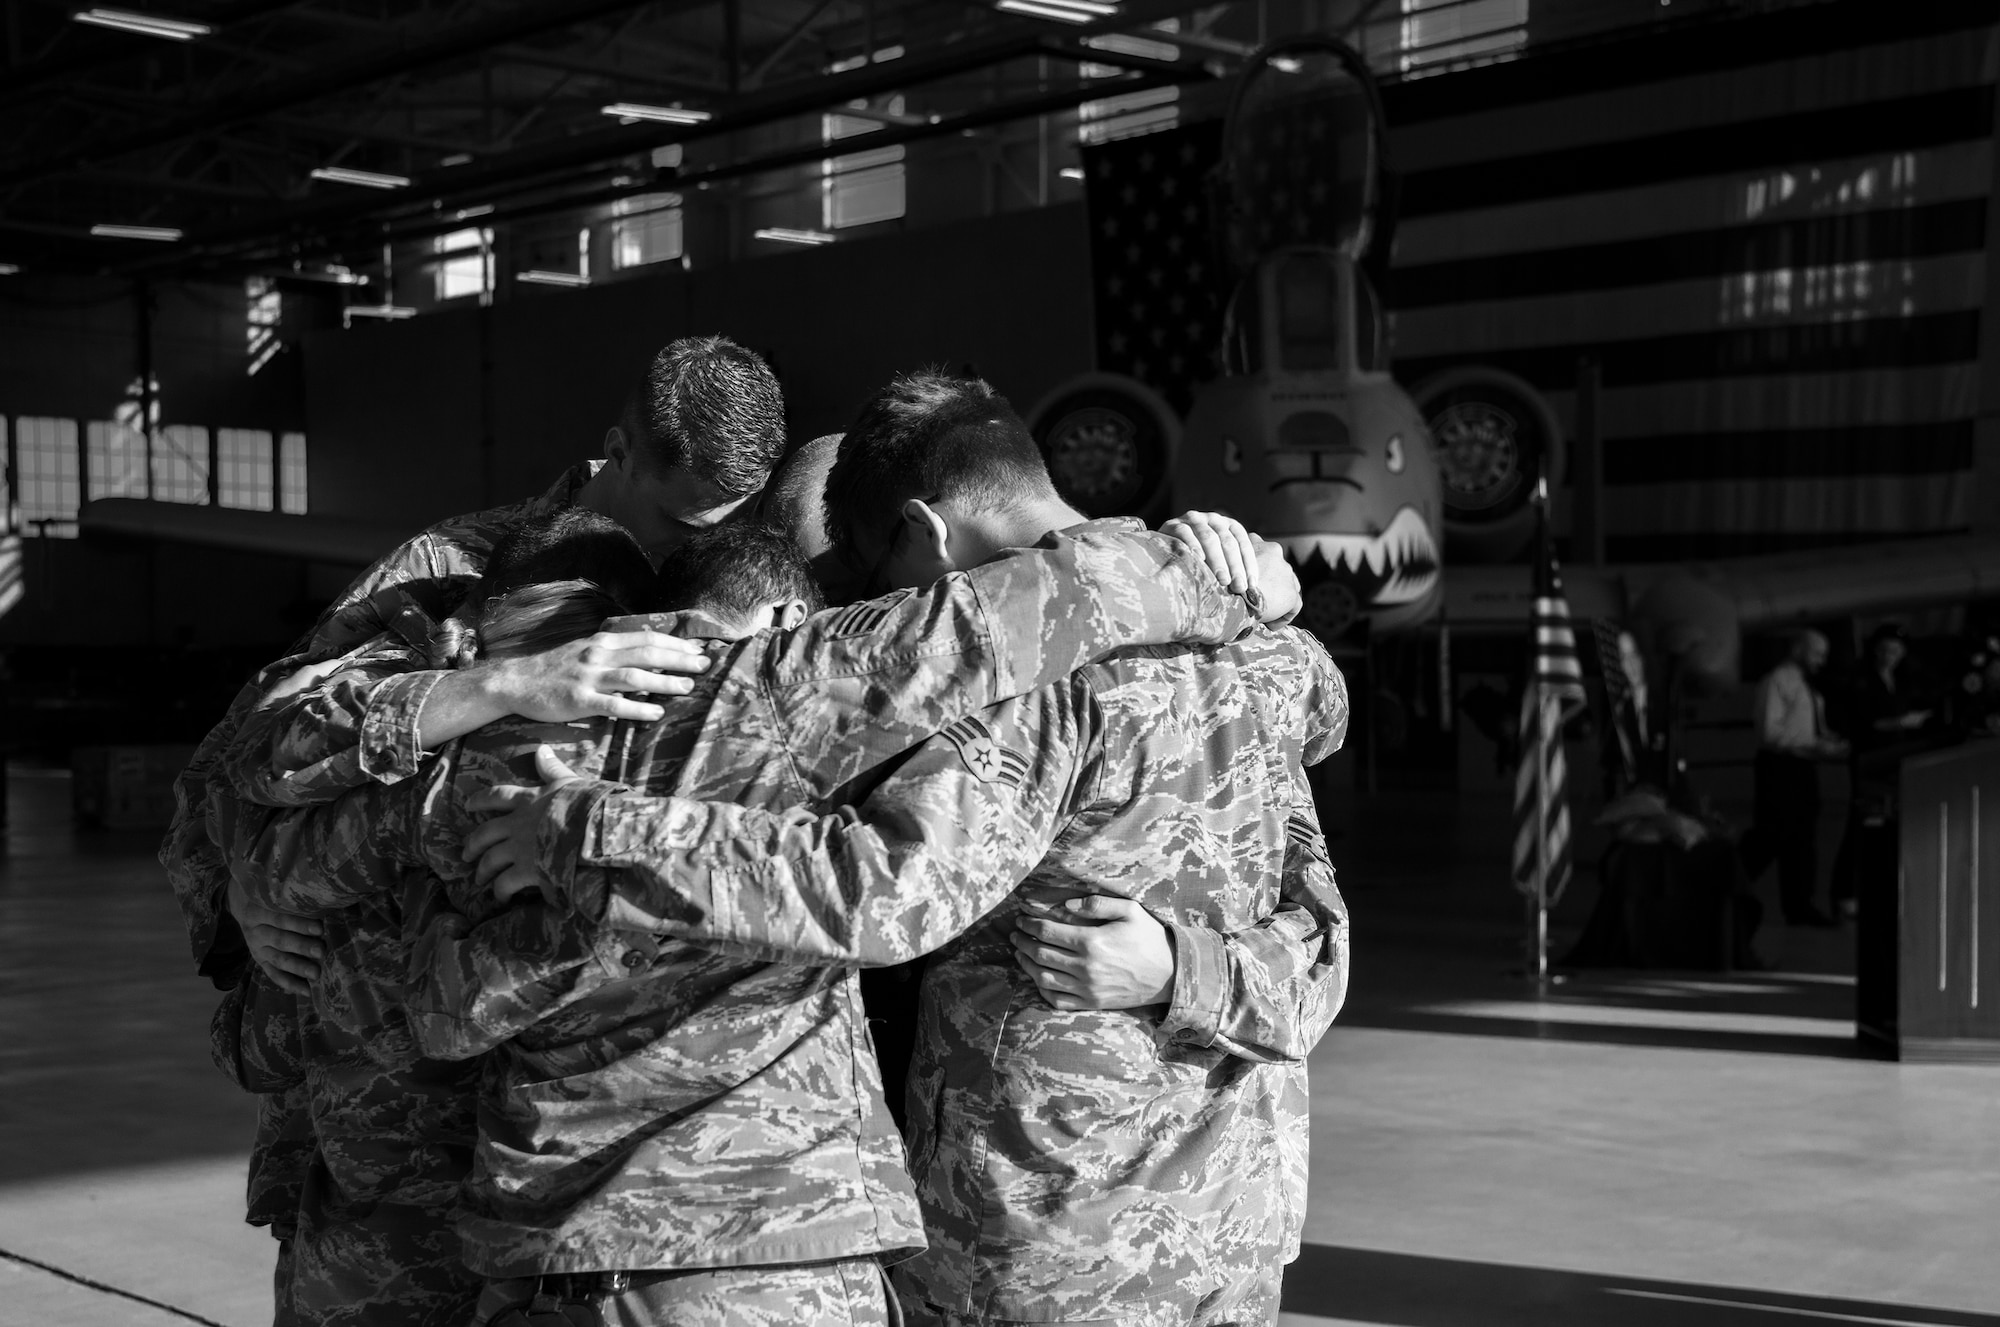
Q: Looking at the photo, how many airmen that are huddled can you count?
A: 6